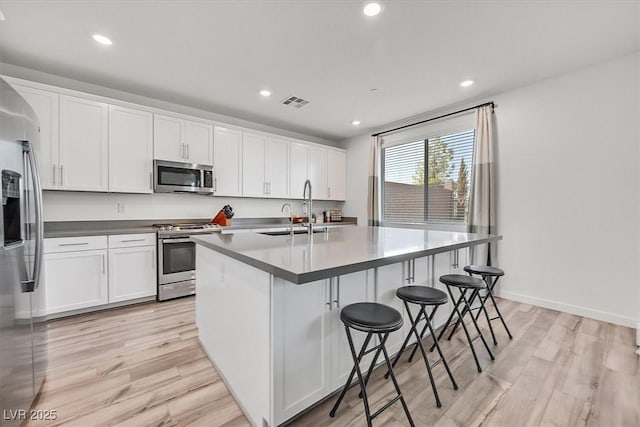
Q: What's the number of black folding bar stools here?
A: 4